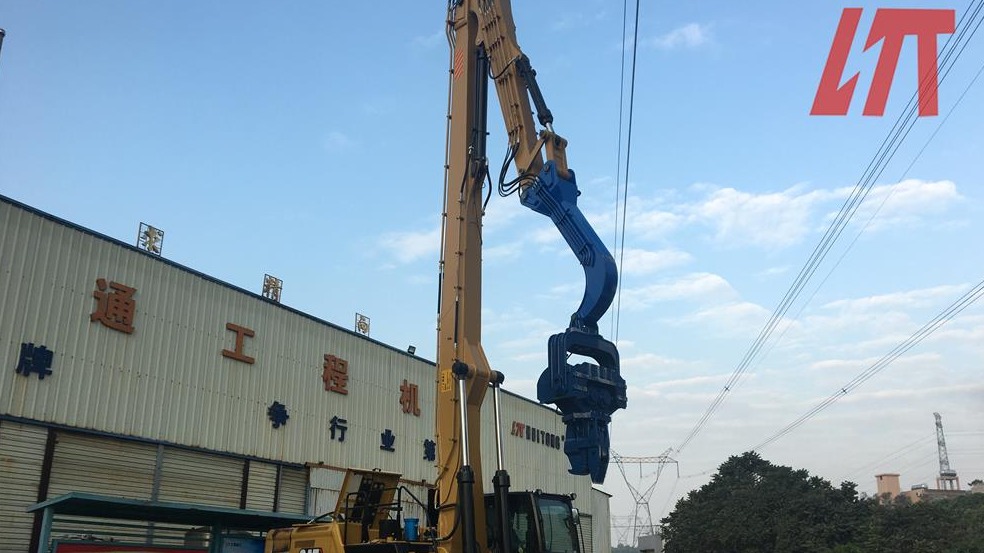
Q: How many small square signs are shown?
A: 3